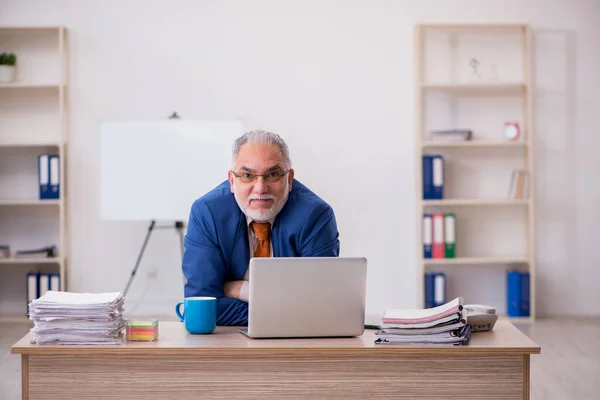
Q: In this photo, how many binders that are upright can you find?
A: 14